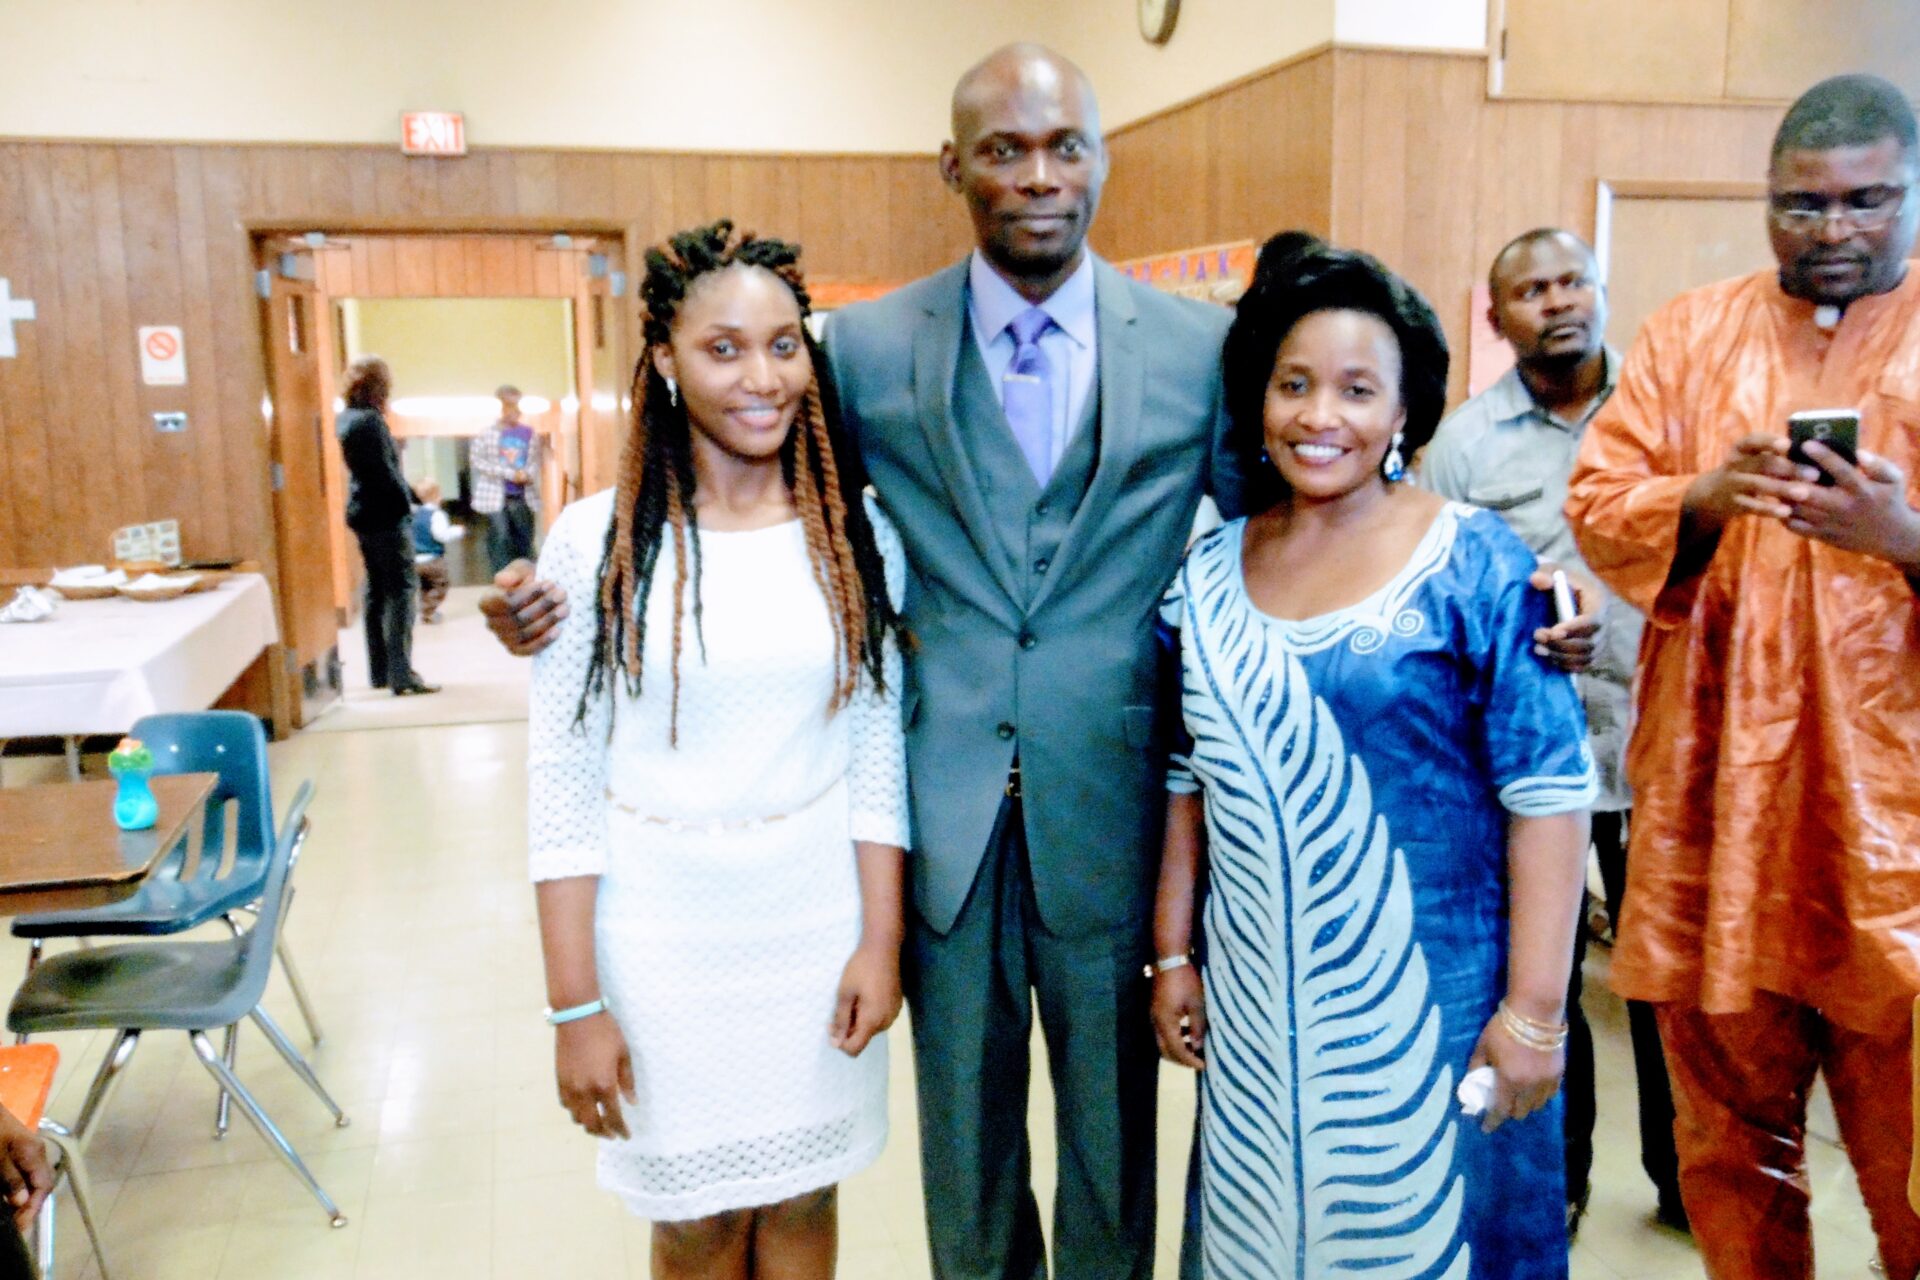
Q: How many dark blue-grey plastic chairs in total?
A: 2